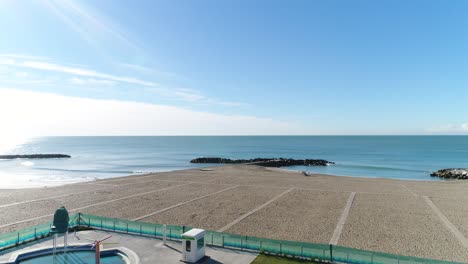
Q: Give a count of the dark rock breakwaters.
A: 3